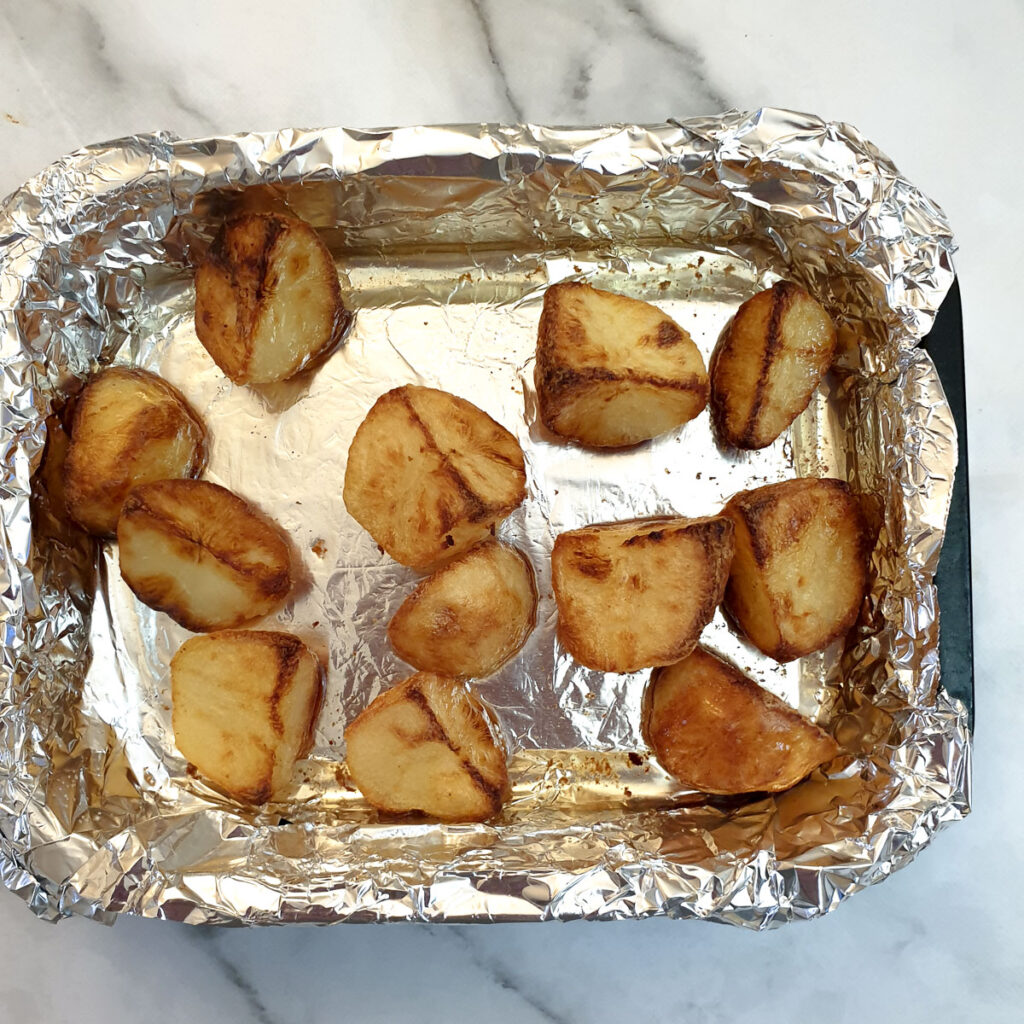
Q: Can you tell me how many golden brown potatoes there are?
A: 12